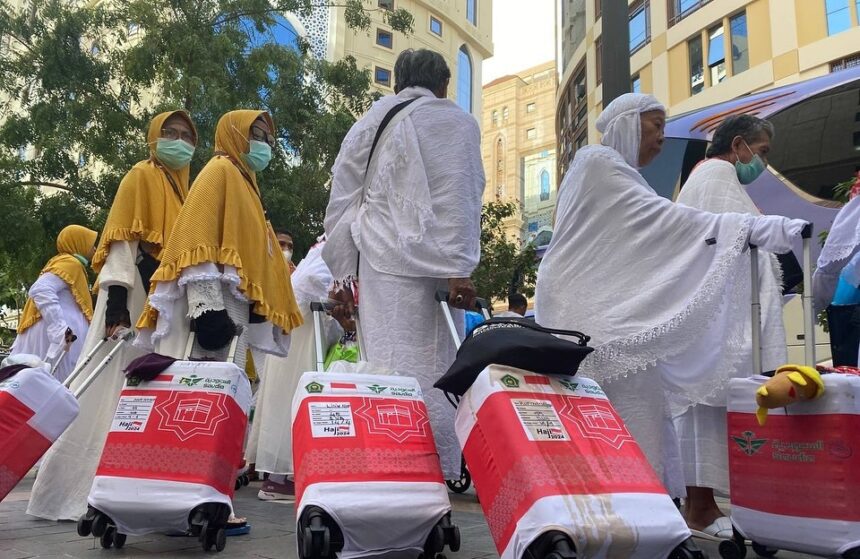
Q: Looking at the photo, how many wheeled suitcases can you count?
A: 5